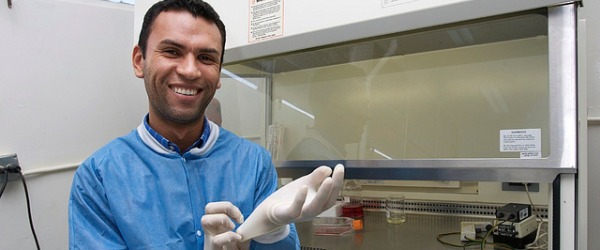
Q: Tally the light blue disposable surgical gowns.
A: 1